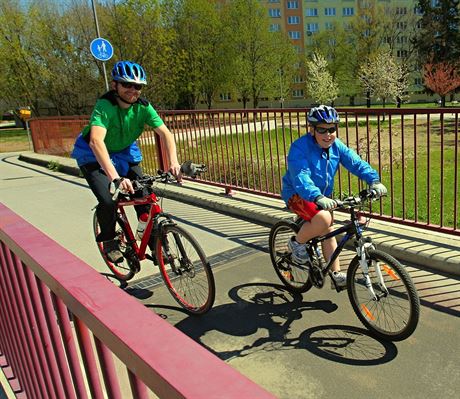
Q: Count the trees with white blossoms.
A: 2